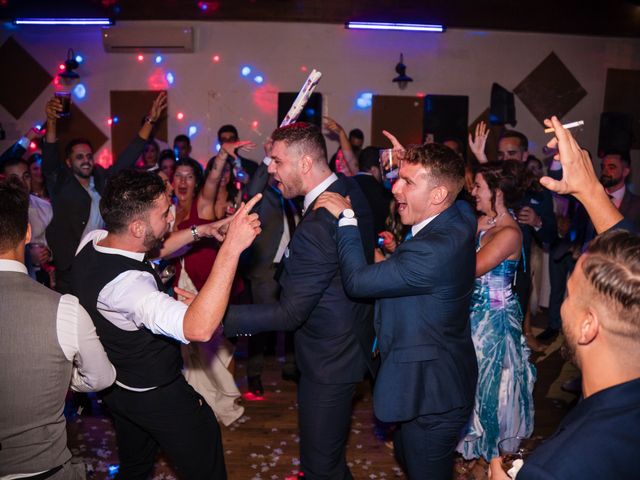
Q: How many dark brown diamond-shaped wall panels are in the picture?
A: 4